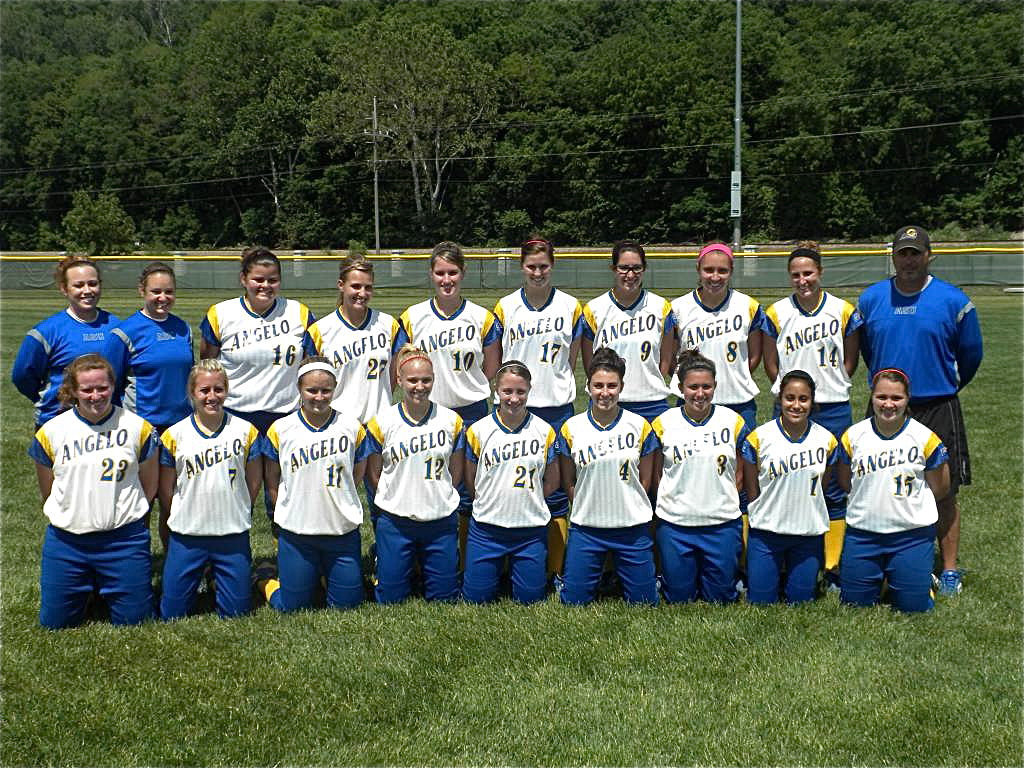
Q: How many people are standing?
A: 10